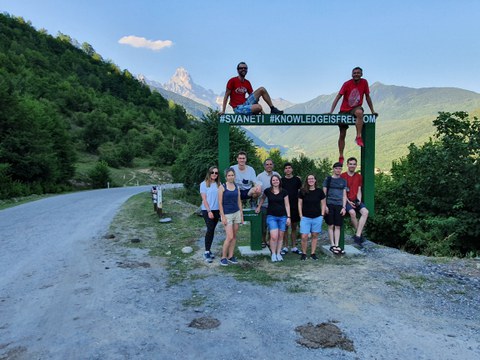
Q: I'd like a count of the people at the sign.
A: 11